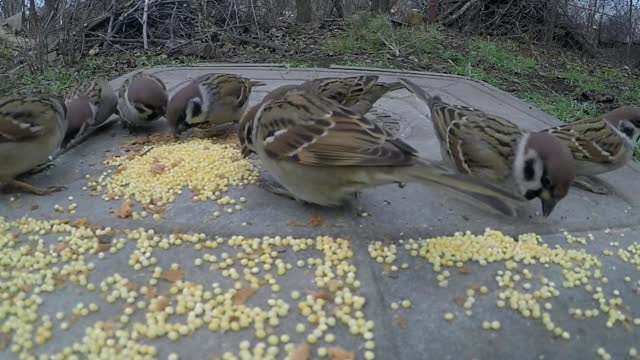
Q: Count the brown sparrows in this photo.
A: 8